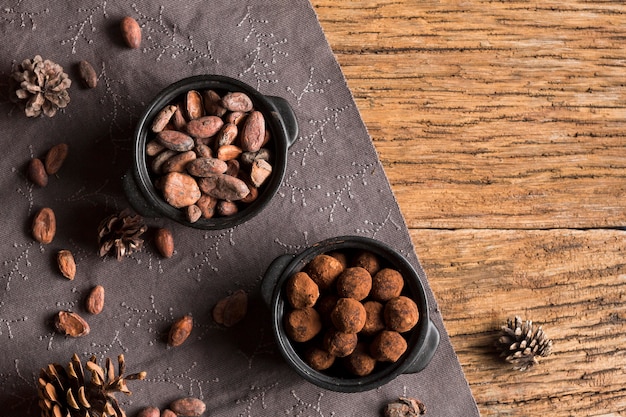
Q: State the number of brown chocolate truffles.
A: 15